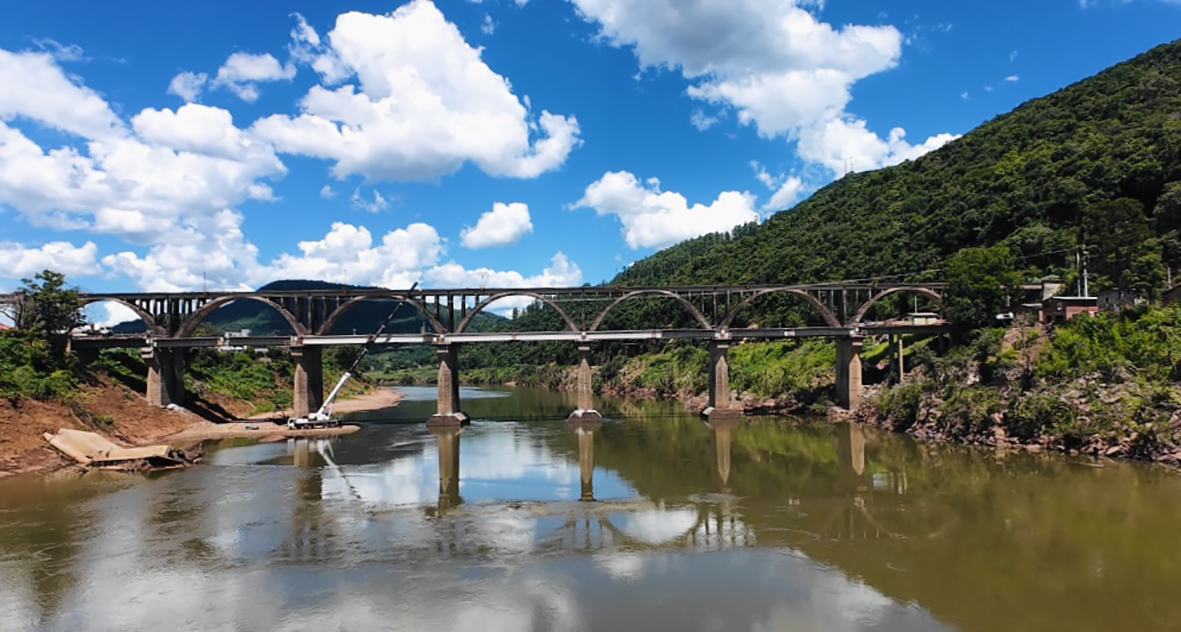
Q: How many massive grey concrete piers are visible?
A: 6